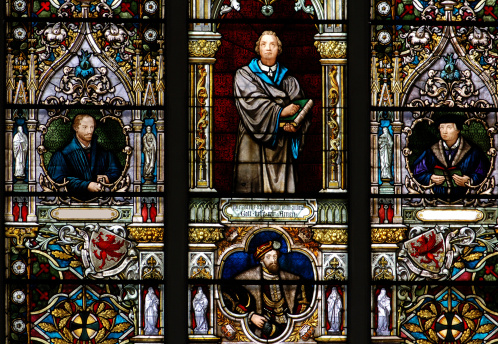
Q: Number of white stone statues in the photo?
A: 7